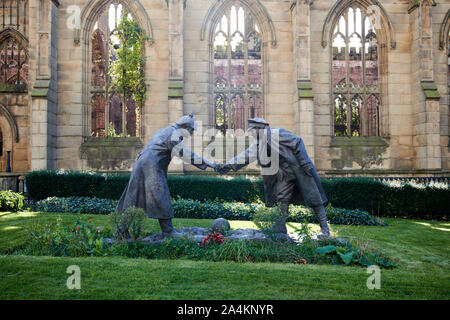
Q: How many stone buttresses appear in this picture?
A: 4